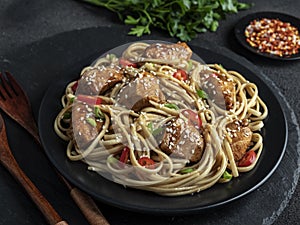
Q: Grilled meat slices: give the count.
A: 7